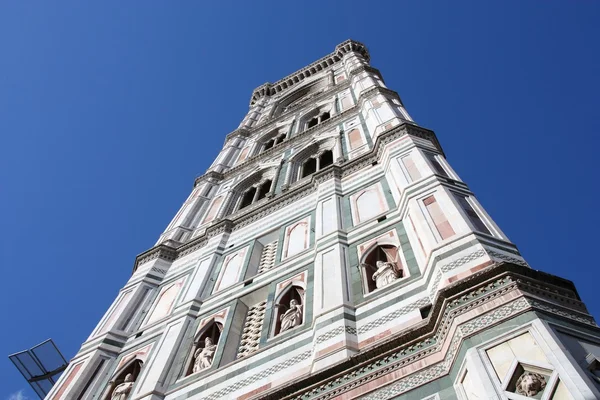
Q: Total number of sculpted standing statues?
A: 4